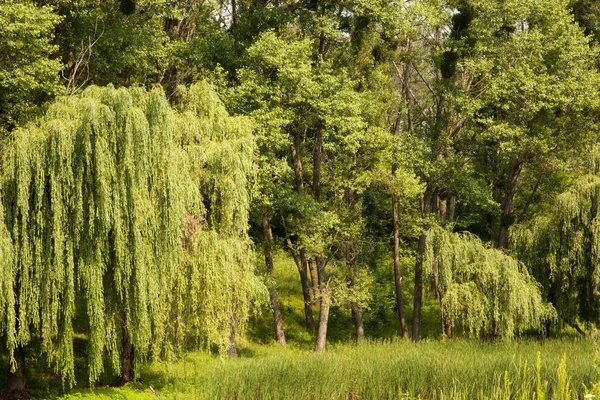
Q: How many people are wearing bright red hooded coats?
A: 0